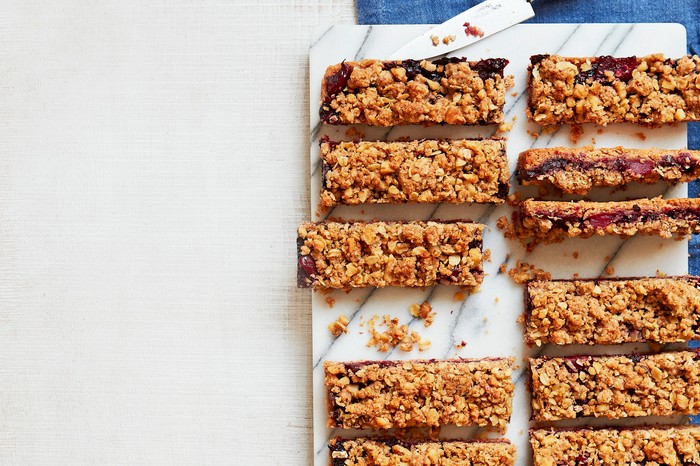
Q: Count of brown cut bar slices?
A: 11